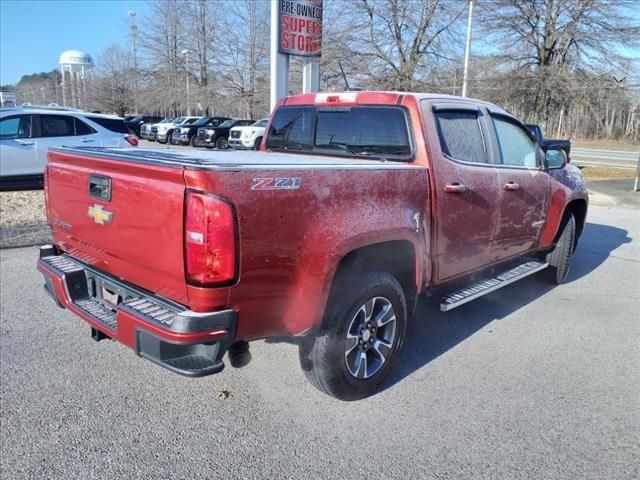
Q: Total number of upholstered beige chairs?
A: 0